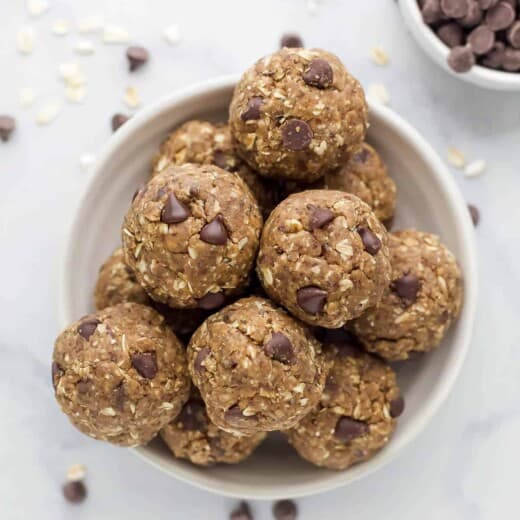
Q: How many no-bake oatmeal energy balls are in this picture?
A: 11